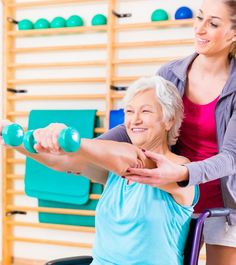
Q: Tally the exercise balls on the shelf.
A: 7